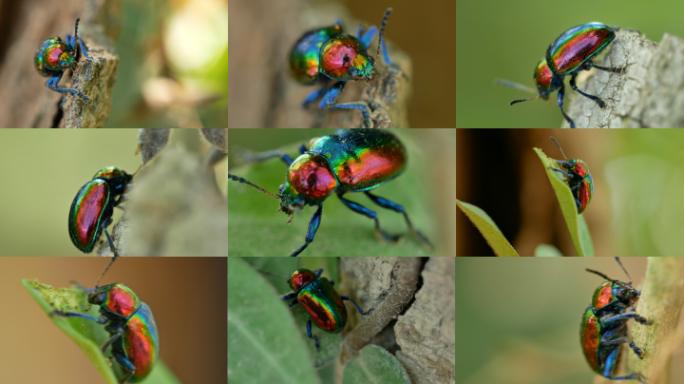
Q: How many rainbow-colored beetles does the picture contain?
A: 9